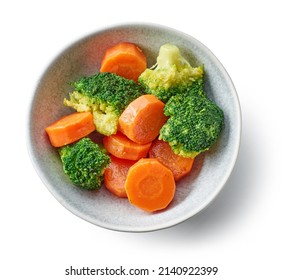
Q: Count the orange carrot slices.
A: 7